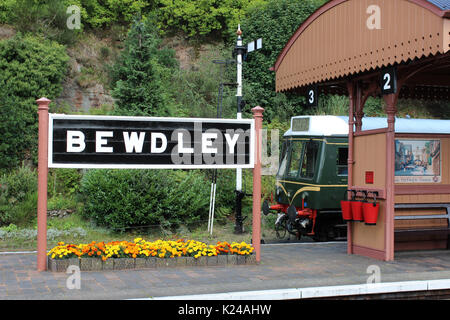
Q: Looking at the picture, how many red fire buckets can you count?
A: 3